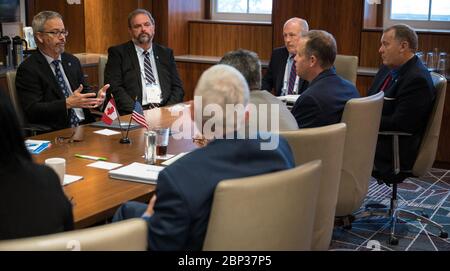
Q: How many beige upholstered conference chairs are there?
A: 8